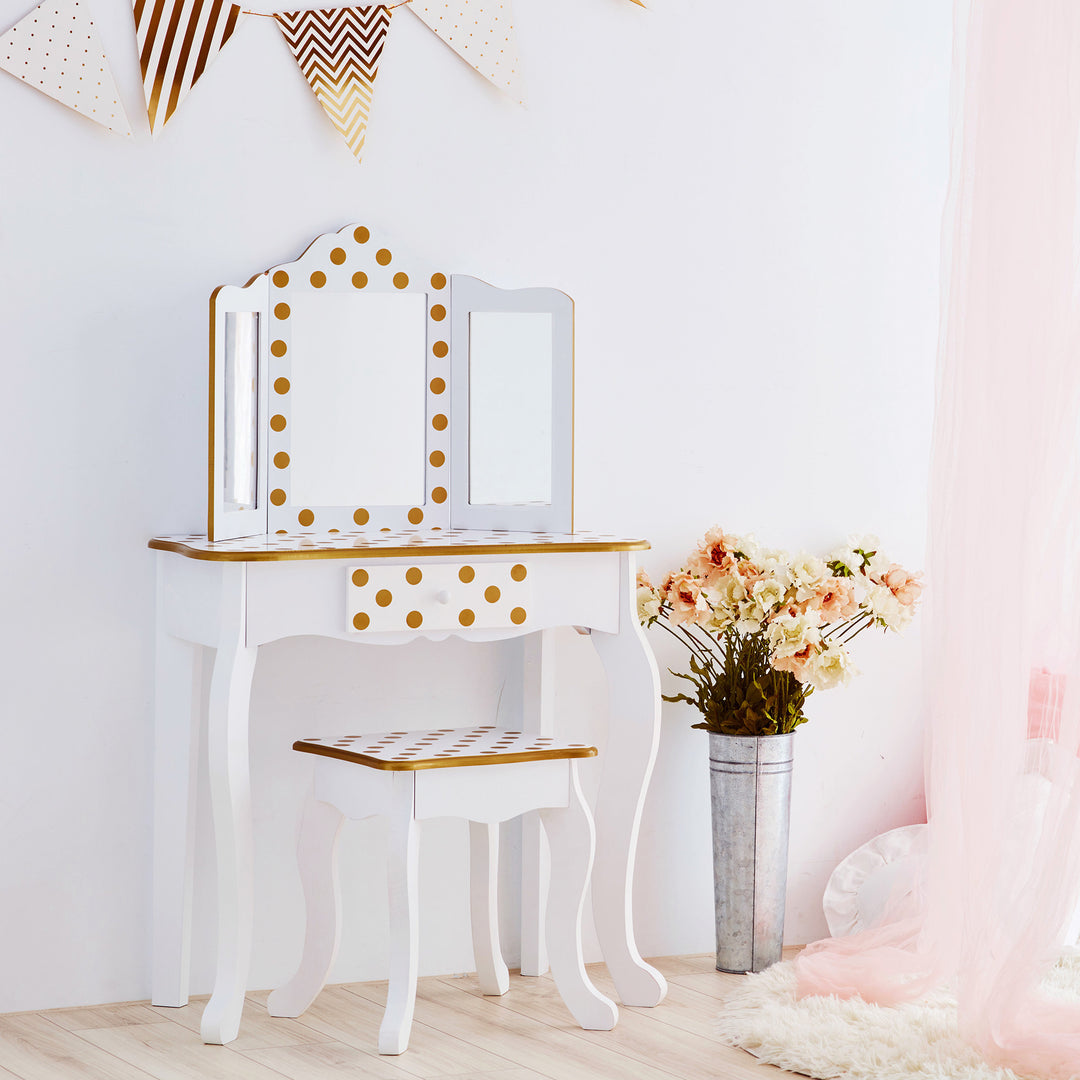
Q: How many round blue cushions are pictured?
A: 0